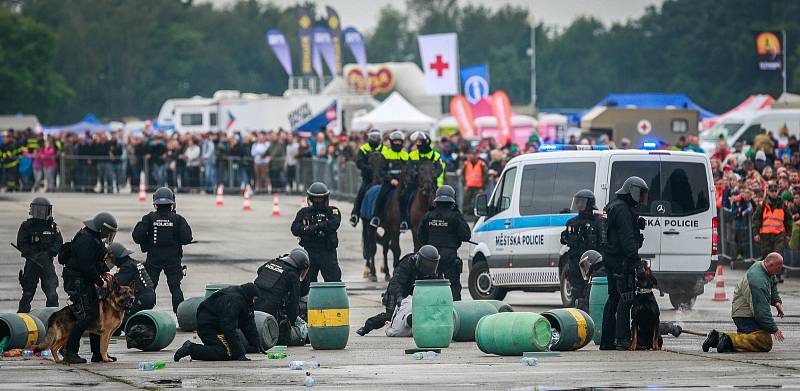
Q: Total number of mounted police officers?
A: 3